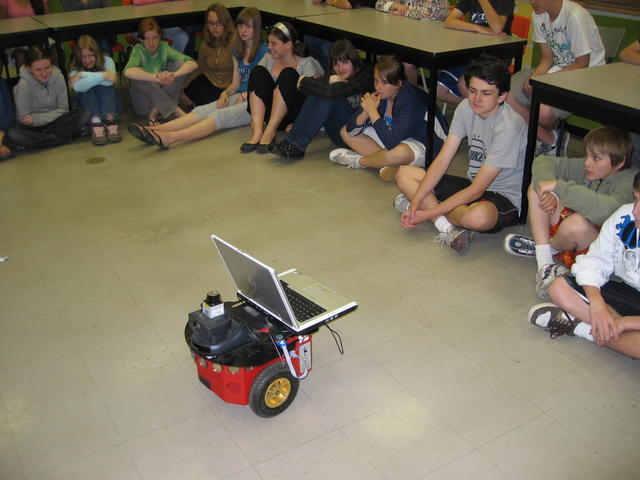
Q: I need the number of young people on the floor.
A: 11